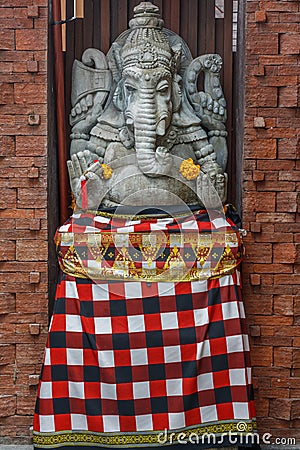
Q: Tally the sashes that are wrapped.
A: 1